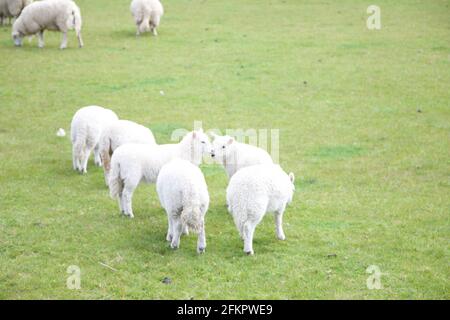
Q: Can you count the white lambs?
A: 6